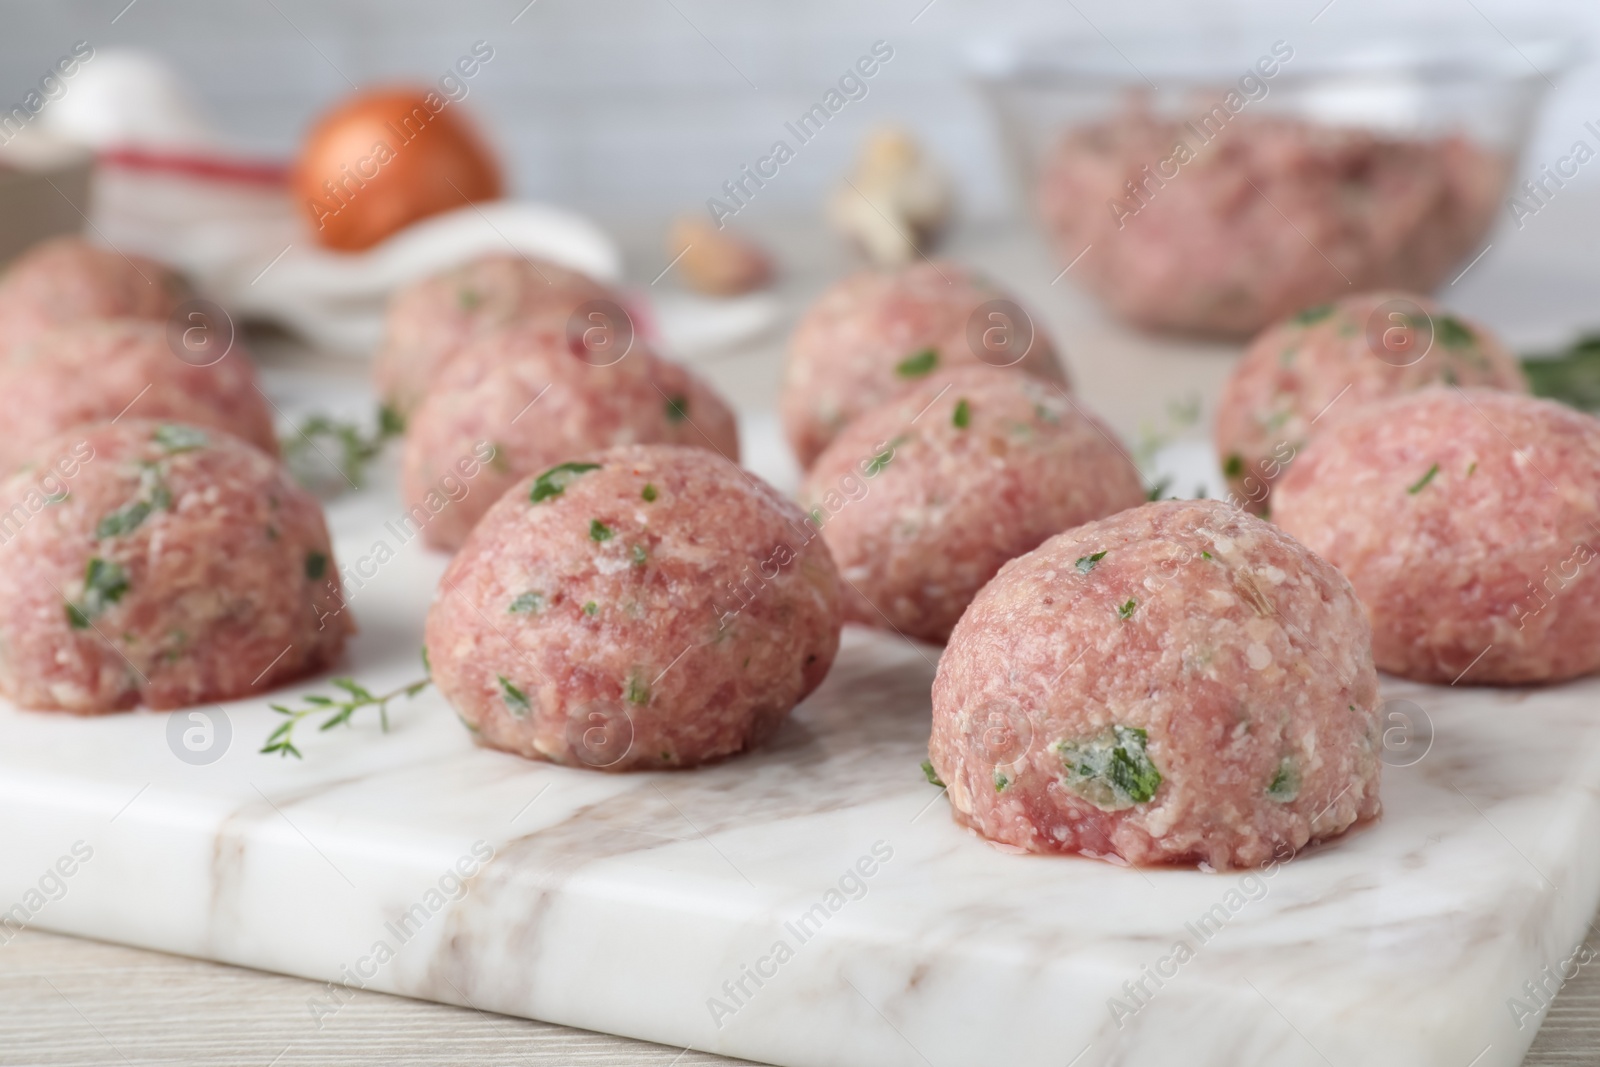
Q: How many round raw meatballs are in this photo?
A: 11